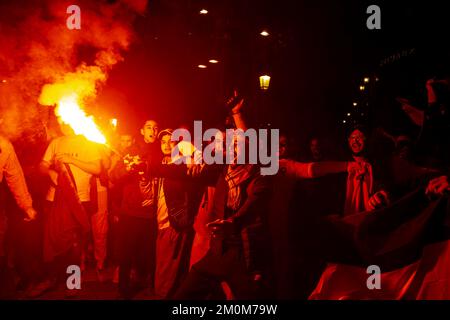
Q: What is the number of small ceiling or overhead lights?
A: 4